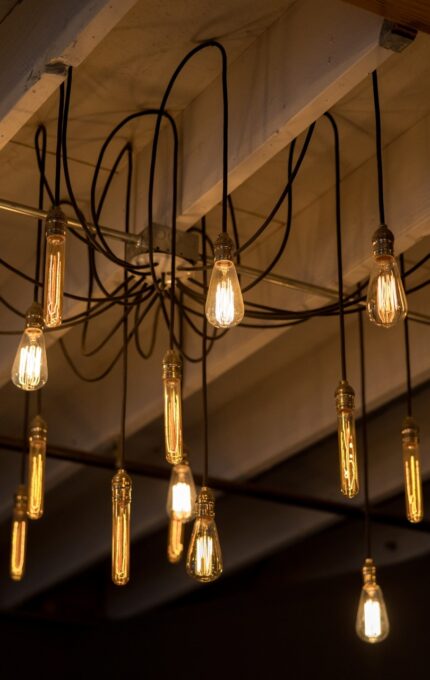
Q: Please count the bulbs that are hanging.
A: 14